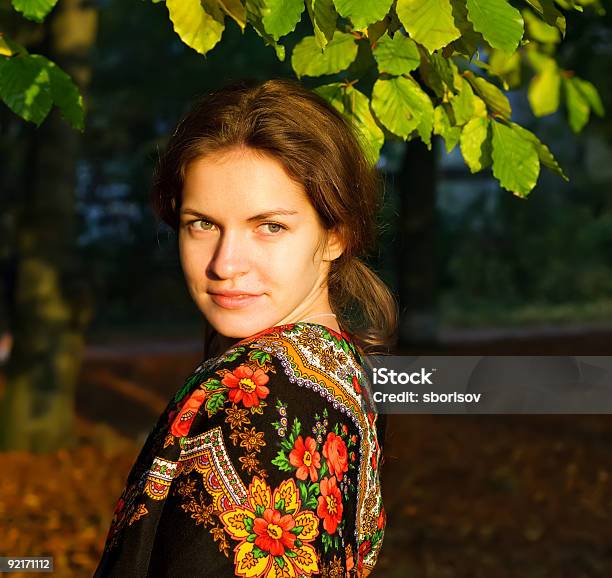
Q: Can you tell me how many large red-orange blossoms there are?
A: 6